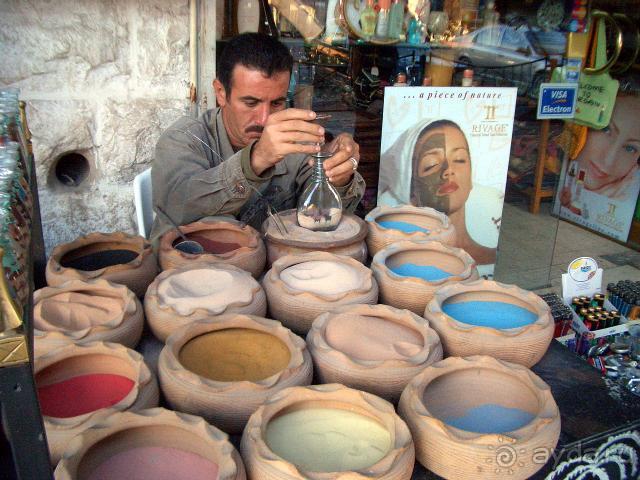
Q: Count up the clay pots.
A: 15